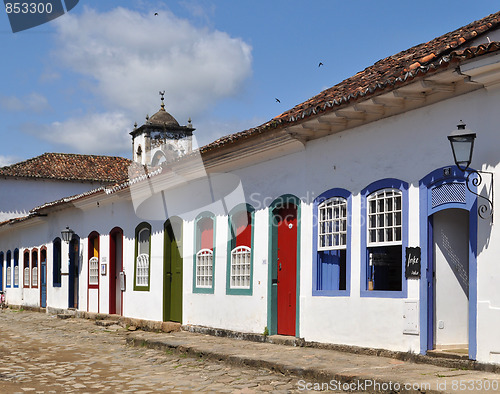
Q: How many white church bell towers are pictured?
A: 1